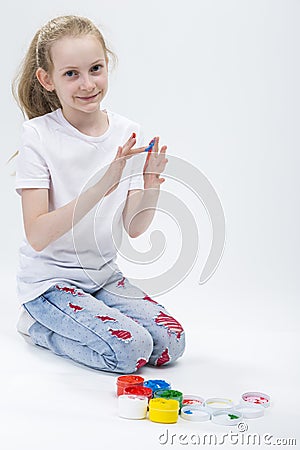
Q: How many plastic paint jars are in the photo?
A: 6